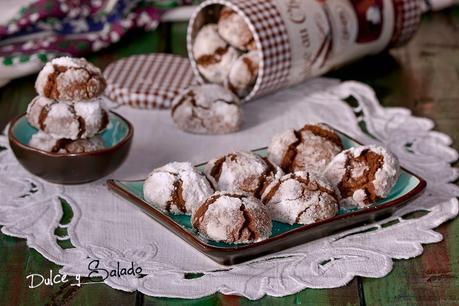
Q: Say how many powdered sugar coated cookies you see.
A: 13